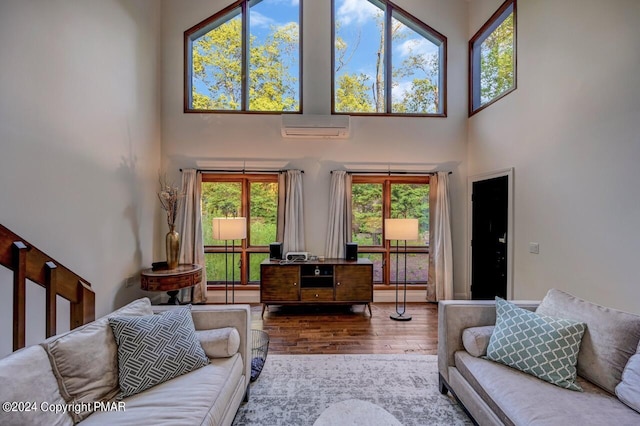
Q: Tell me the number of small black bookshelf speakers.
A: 2